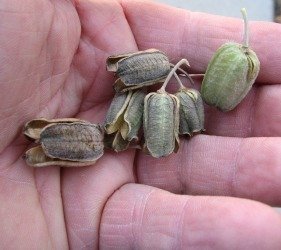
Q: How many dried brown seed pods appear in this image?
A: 5